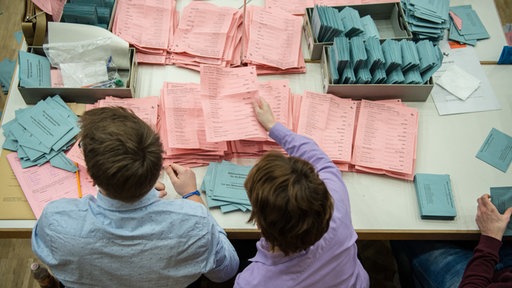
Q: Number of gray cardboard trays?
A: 4